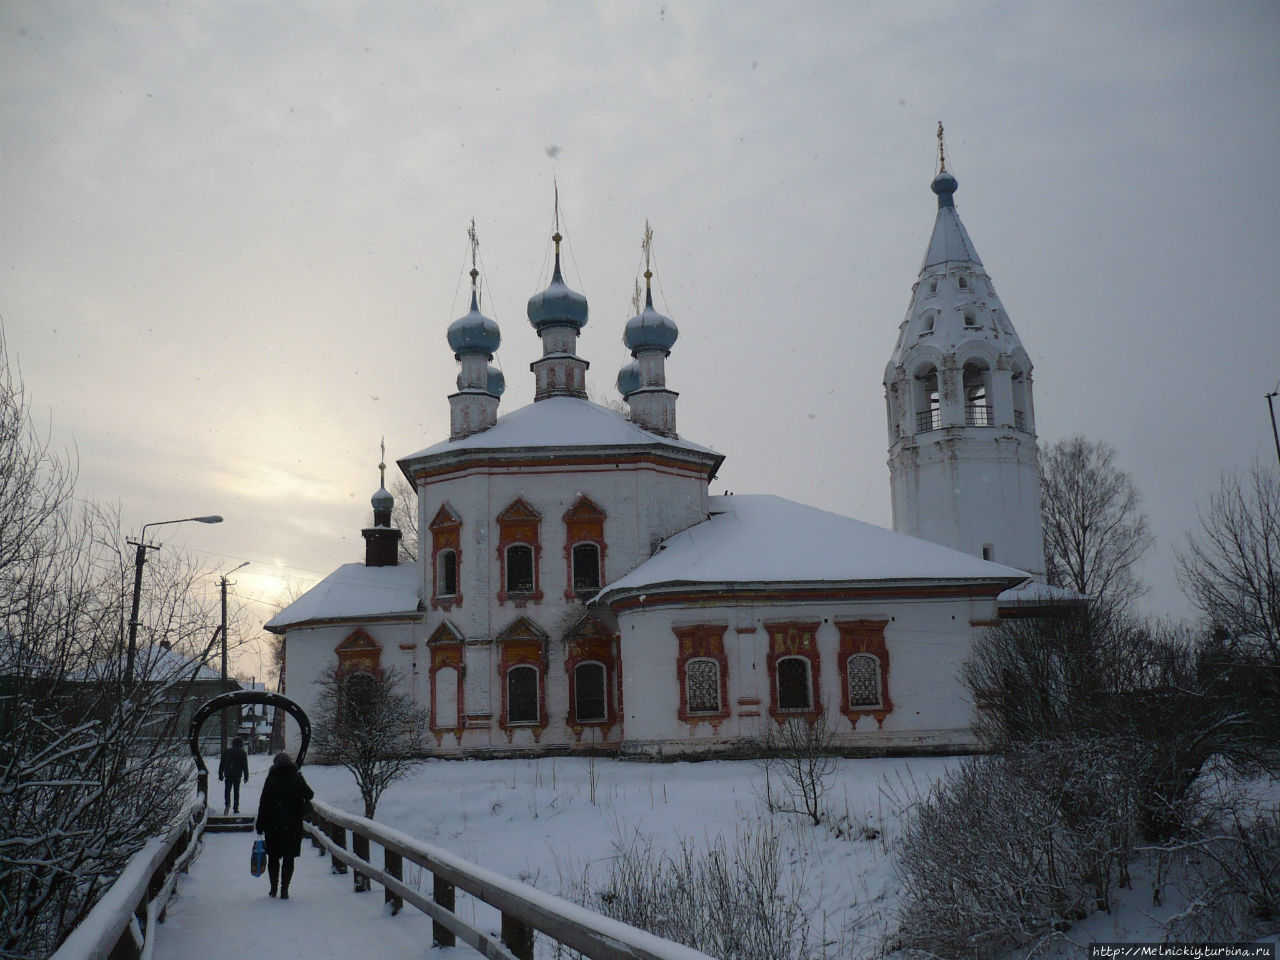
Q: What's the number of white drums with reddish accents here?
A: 3